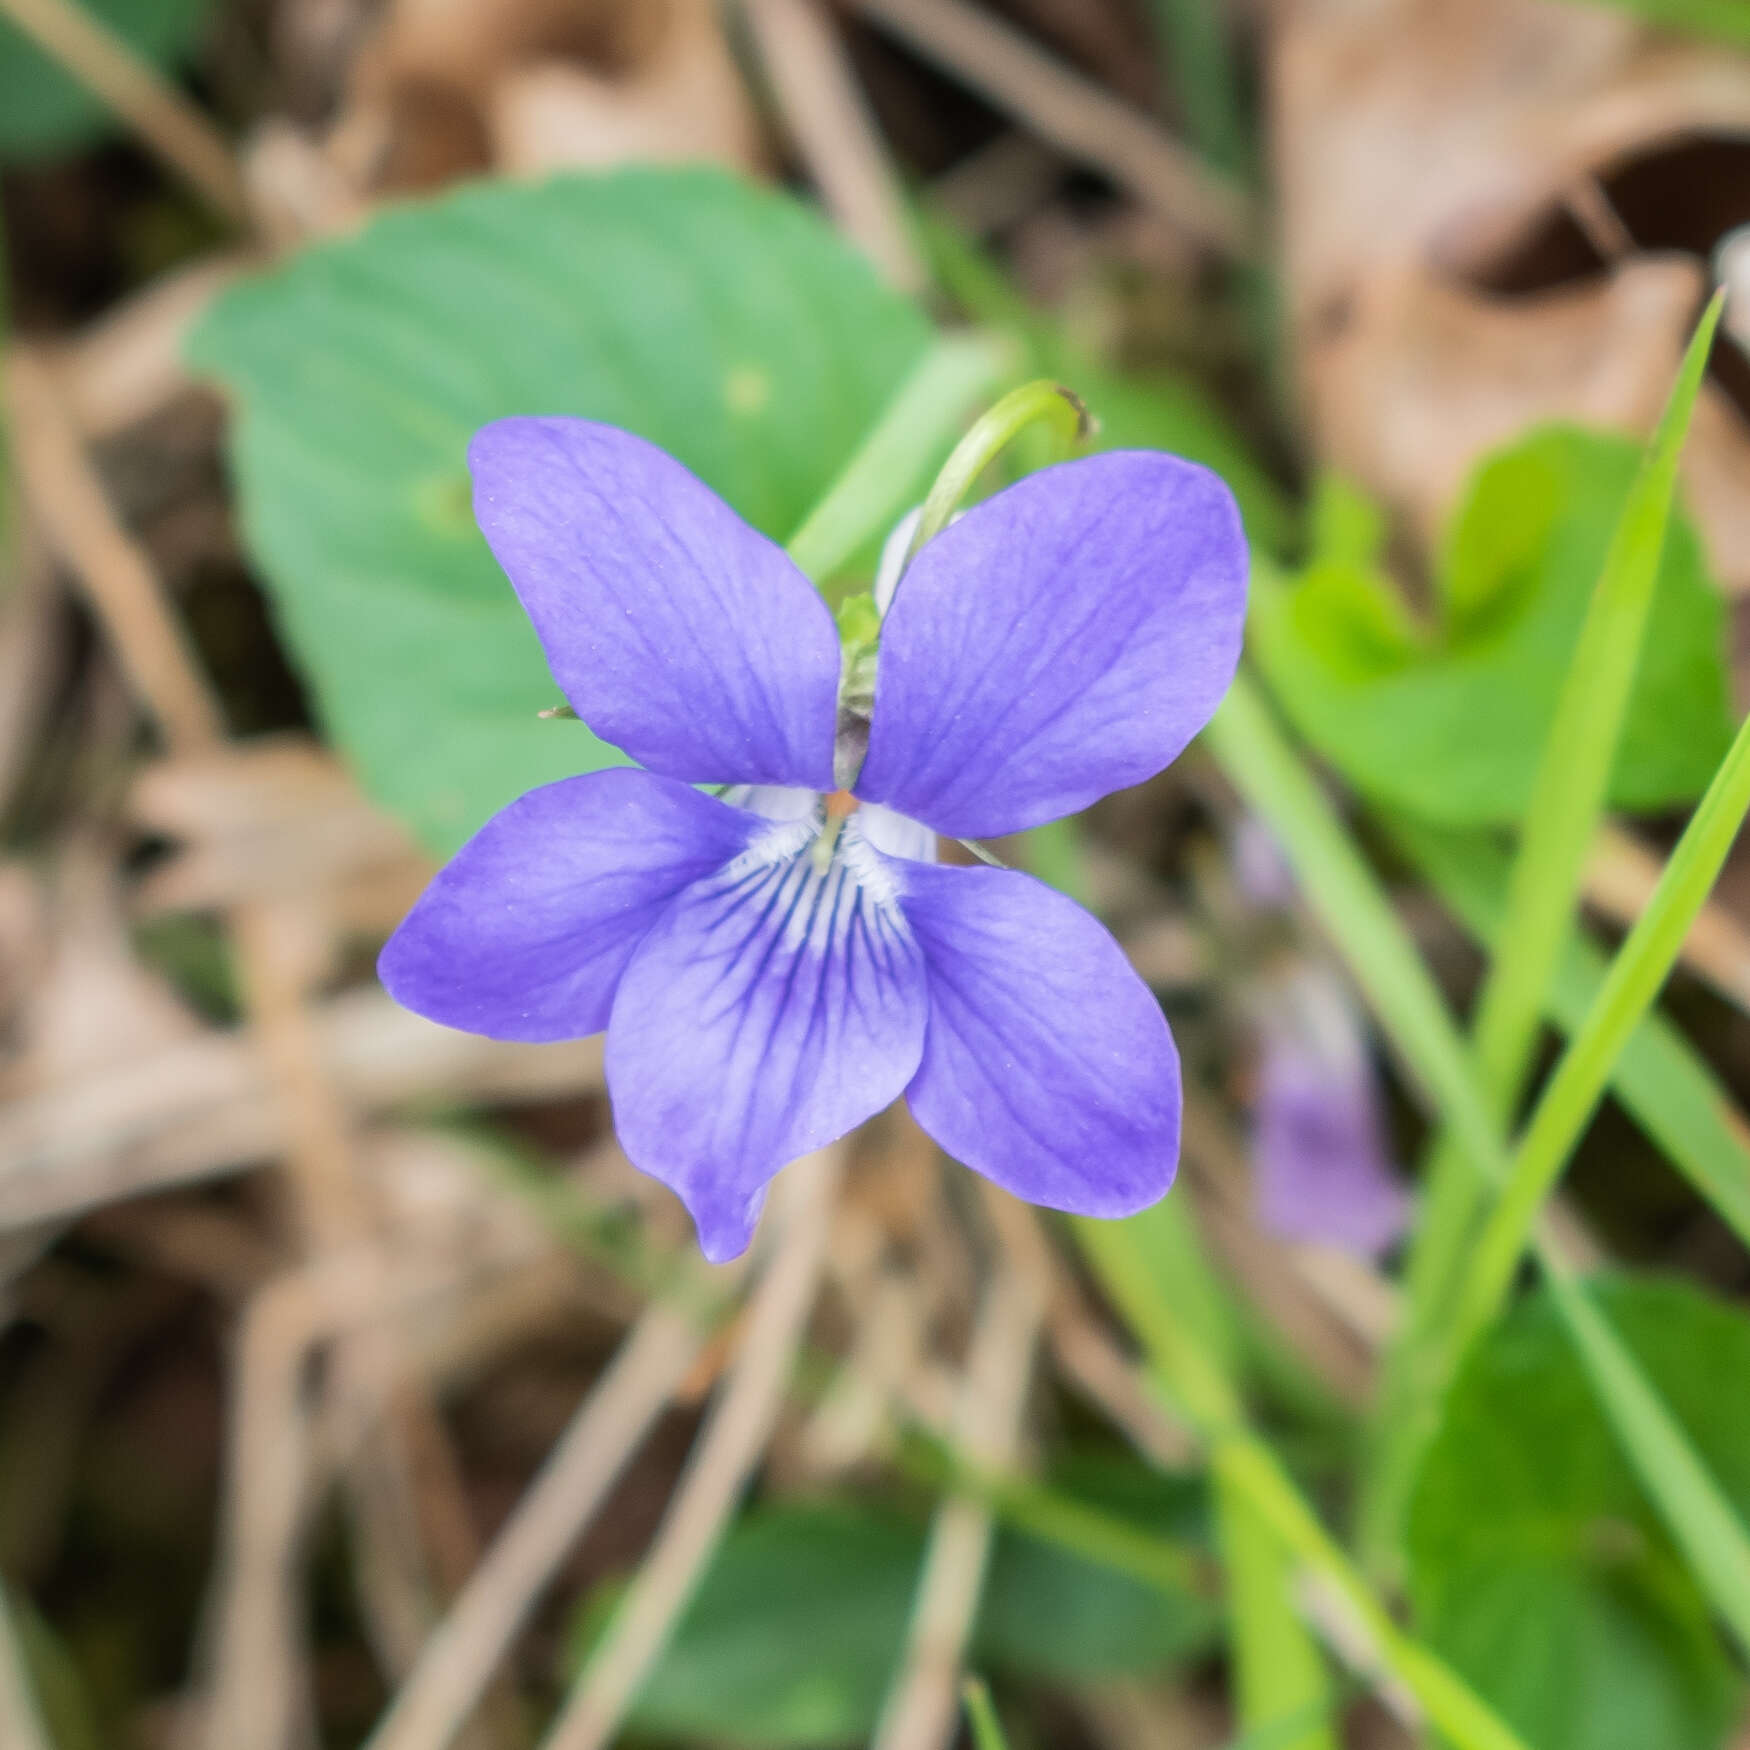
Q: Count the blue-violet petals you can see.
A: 5